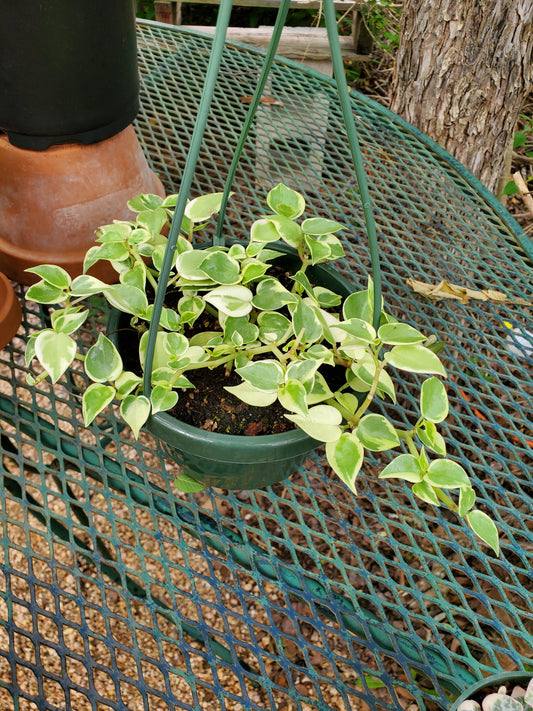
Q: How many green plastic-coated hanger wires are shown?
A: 3